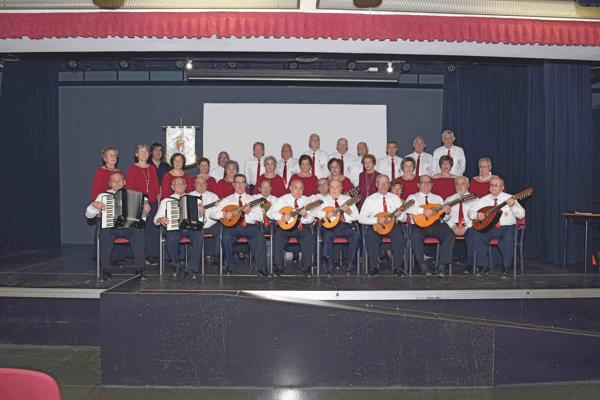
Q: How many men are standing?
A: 10